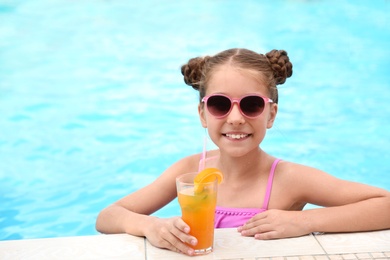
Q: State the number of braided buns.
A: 2